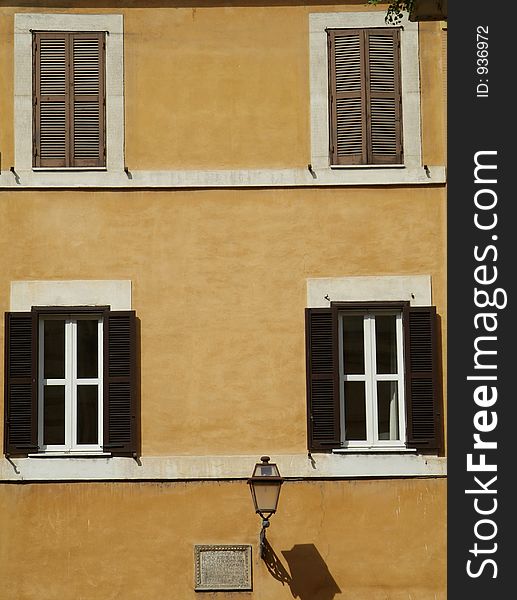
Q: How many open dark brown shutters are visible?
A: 4